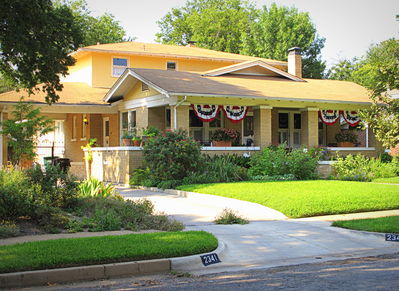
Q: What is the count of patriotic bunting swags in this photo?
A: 4